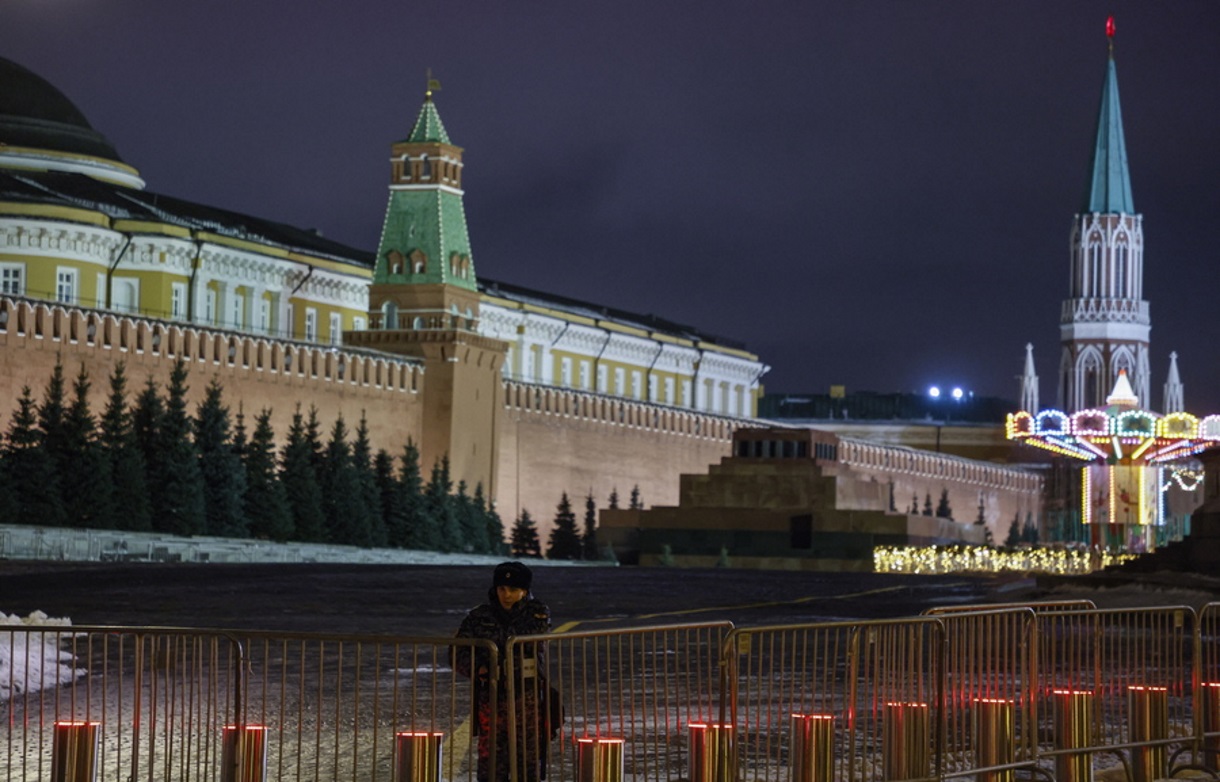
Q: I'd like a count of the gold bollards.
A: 11